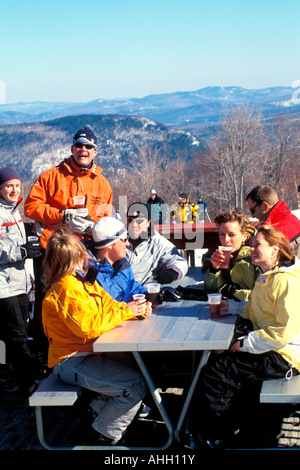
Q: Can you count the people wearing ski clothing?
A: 11